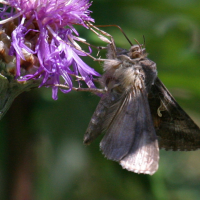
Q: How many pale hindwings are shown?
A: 1